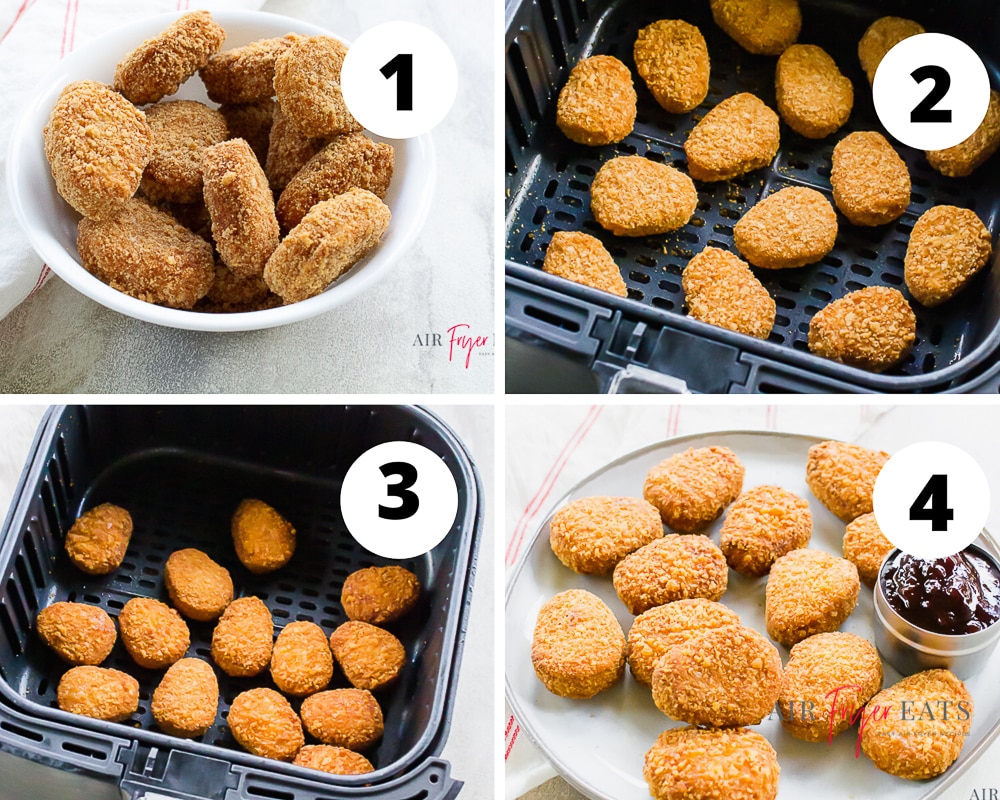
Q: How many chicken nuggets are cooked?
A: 14